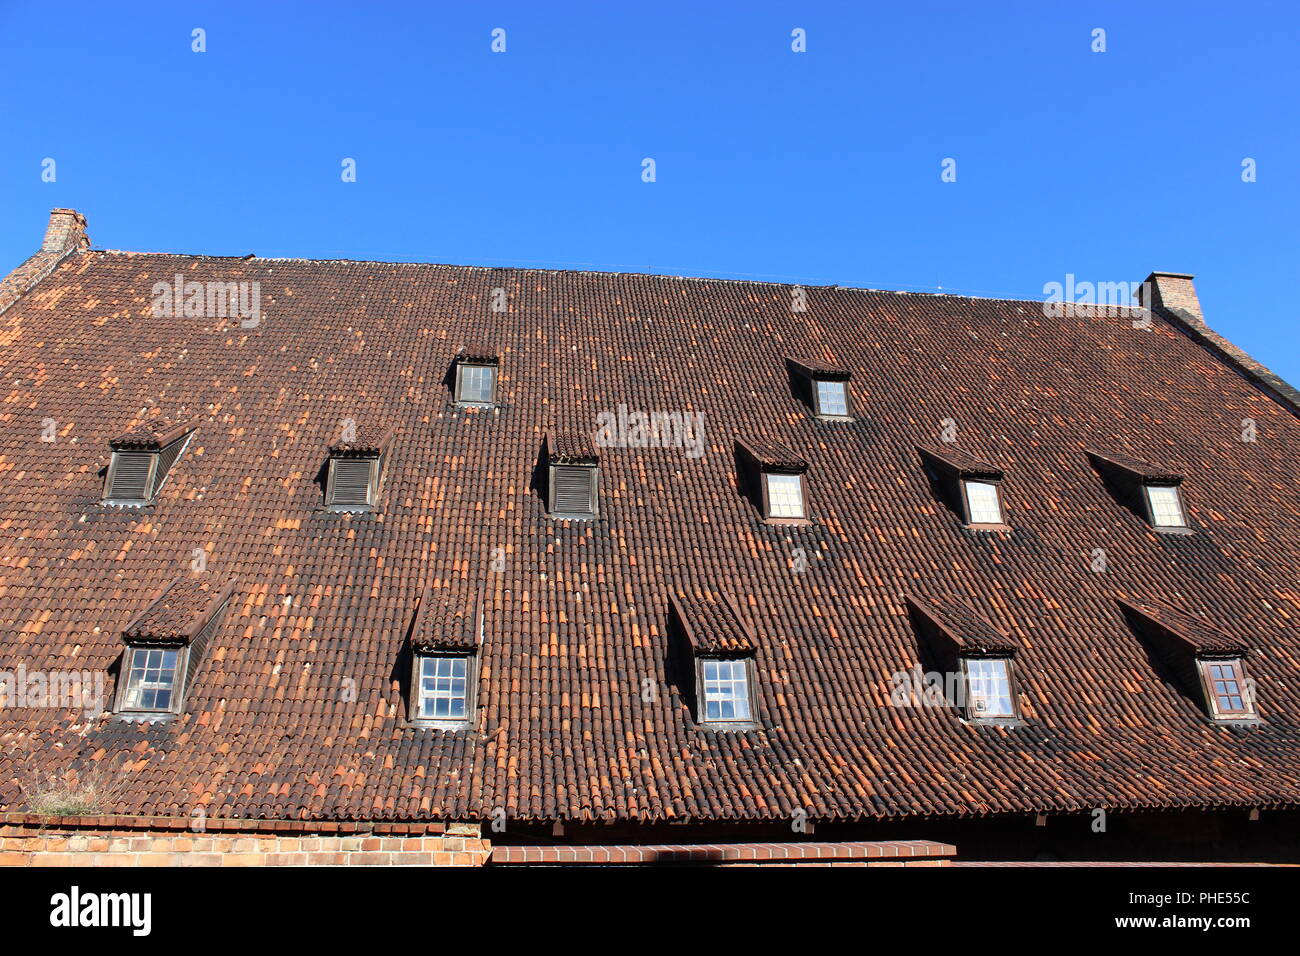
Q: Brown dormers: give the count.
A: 13